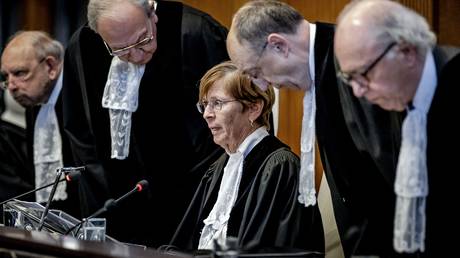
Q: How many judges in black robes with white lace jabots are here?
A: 5